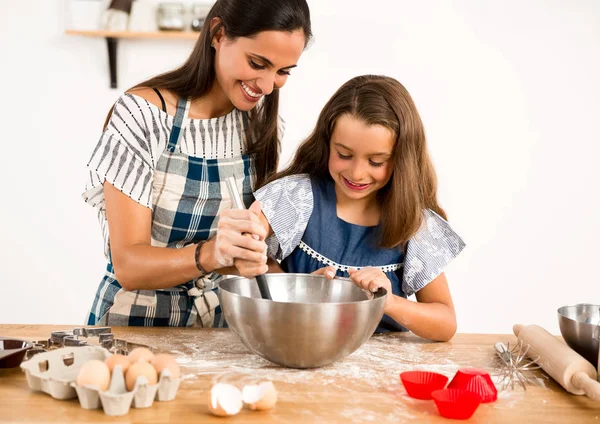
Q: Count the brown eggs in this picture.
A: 5